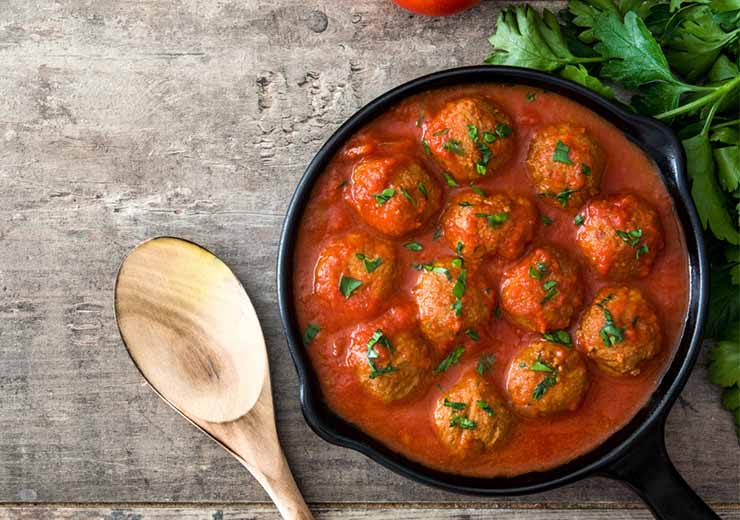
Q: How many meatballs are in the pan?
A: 12